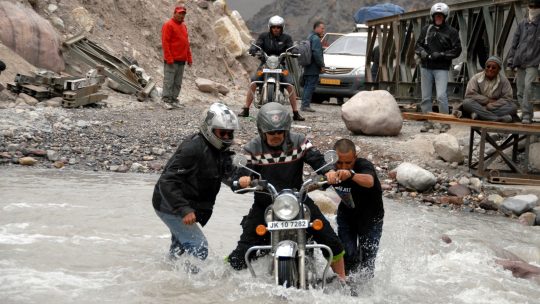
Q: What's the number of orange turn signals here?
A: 4